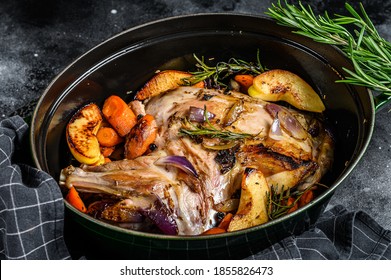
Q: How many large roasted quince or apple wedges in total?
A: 4